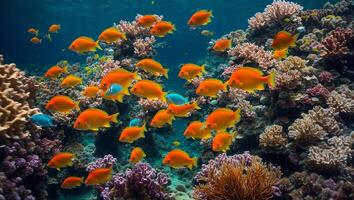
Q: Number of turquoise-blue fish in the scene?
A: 4